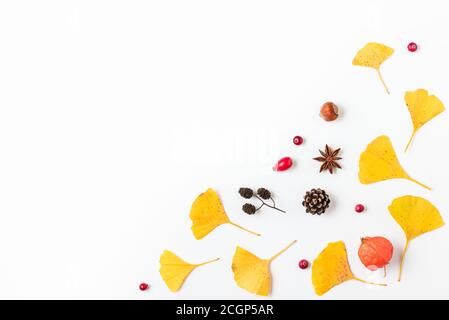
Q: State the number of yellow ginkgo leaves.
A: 8